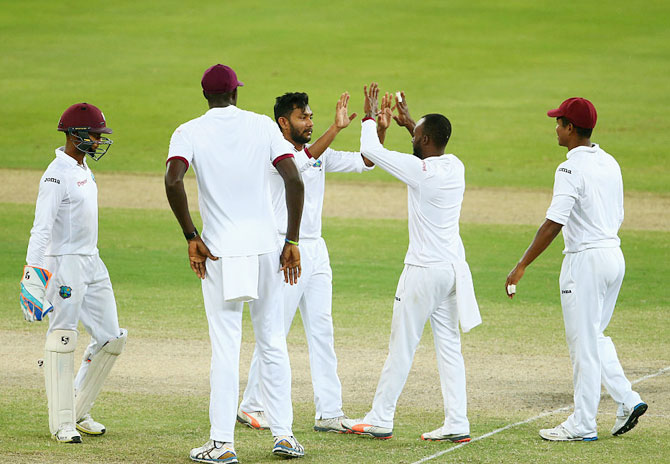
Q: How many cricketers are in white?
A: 5